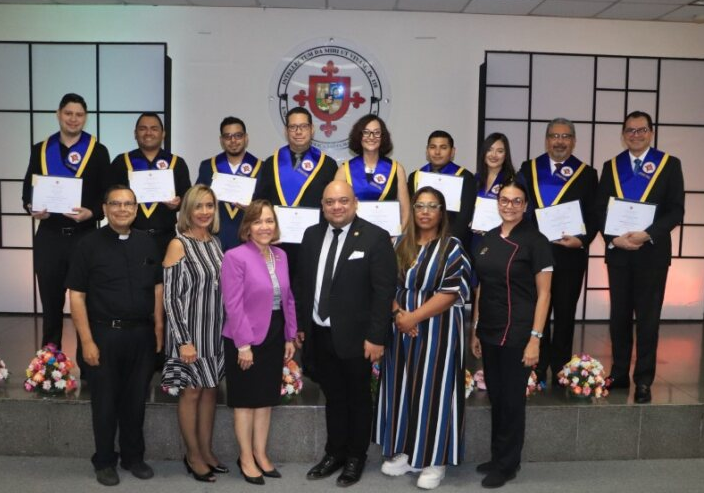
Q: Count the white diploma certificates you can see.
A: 9